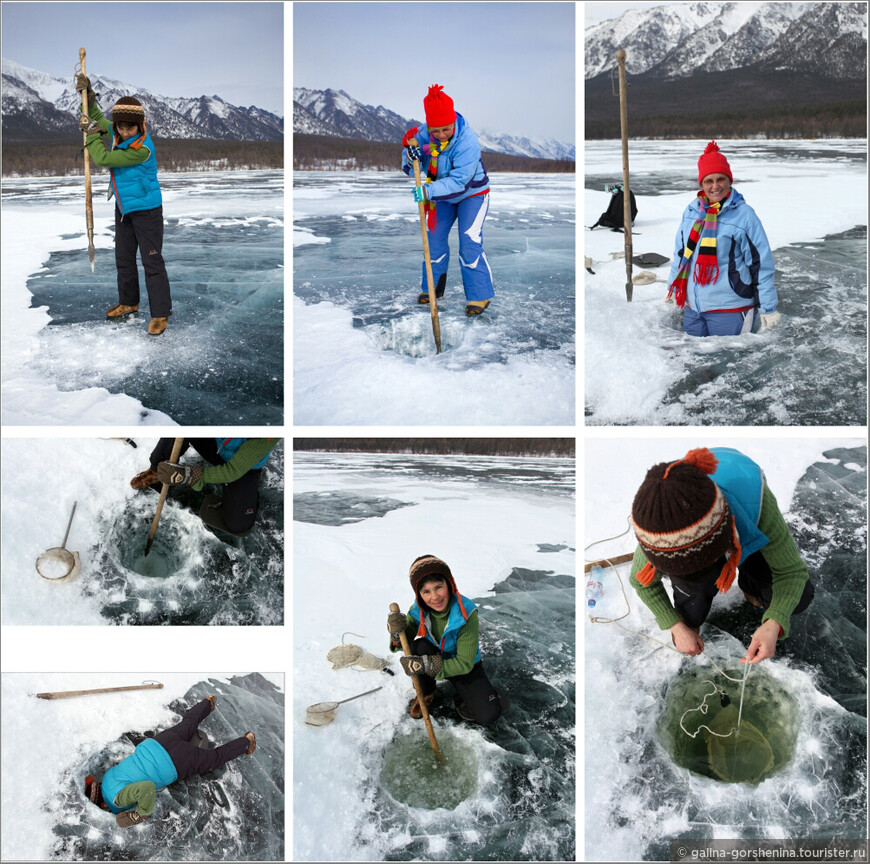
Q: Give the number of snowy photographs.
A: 7